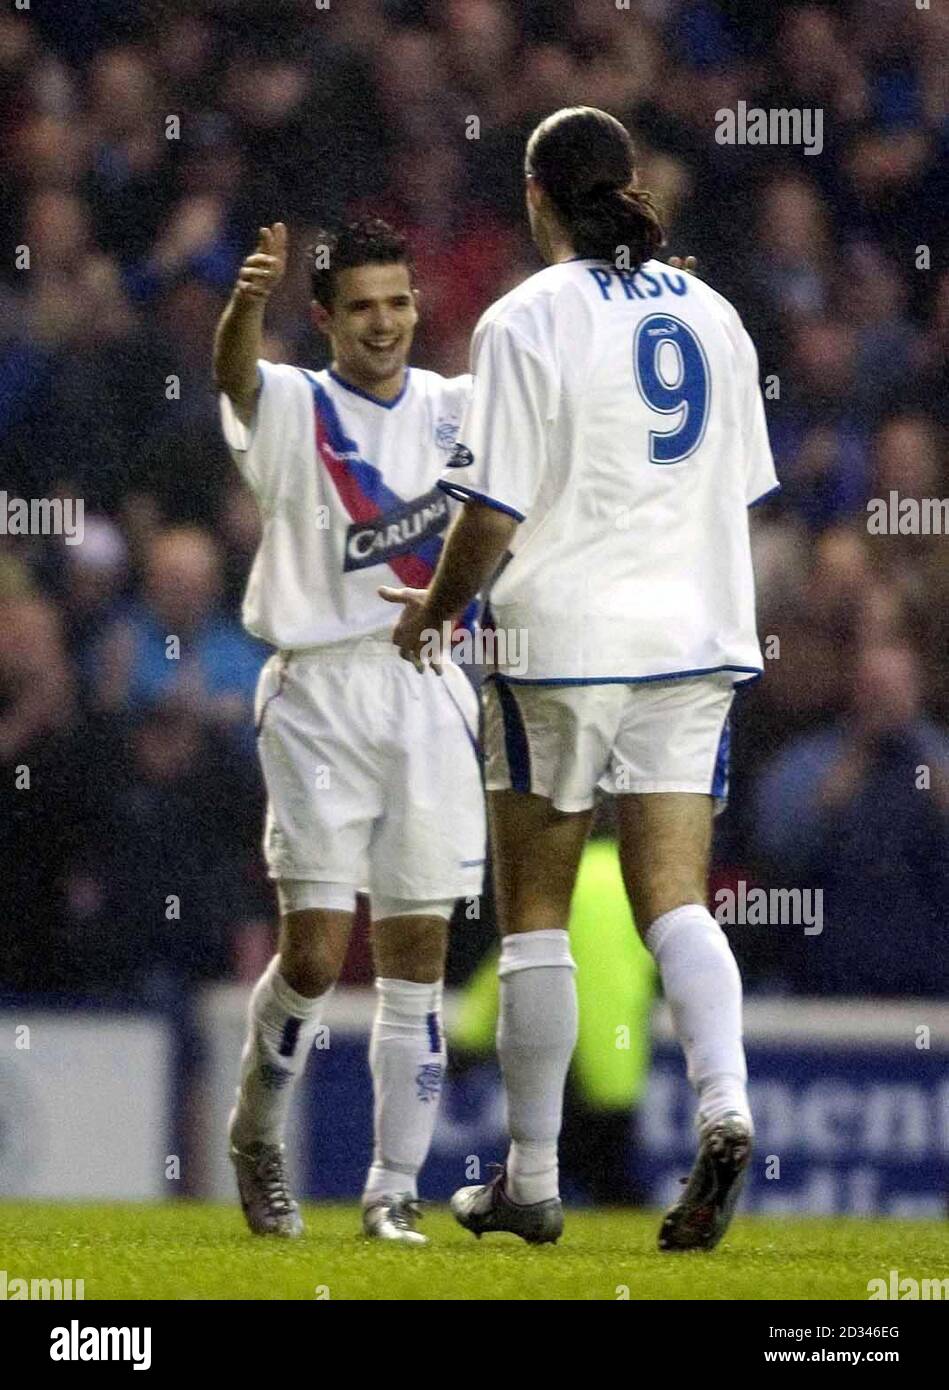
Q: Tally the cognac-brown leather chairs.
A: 0